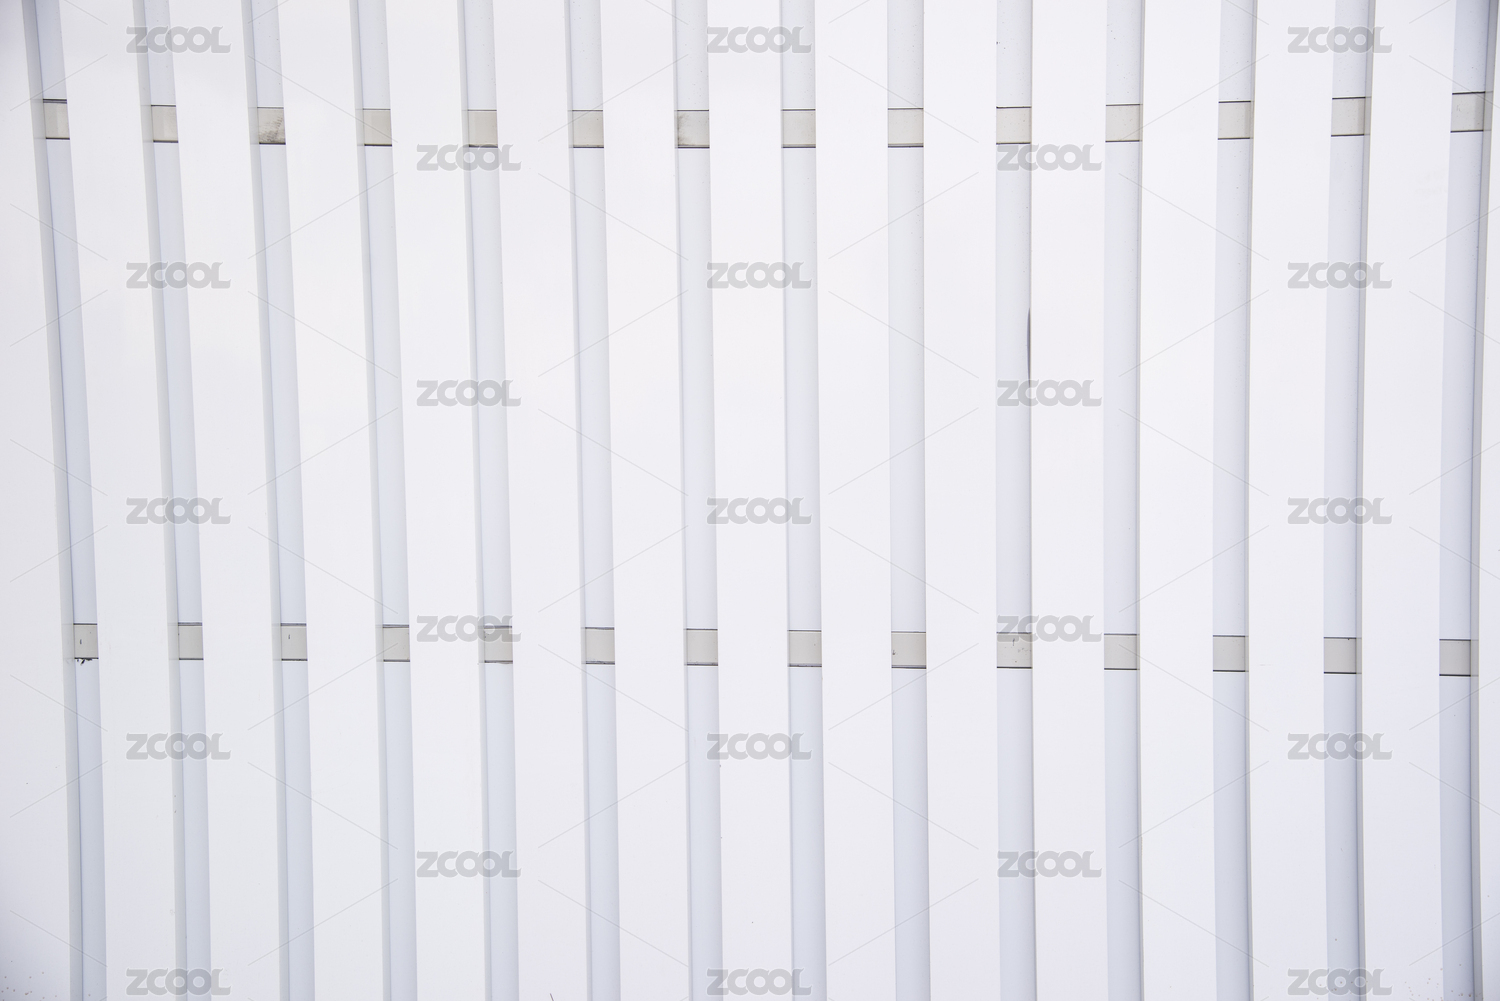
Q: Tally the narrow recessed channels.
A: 14